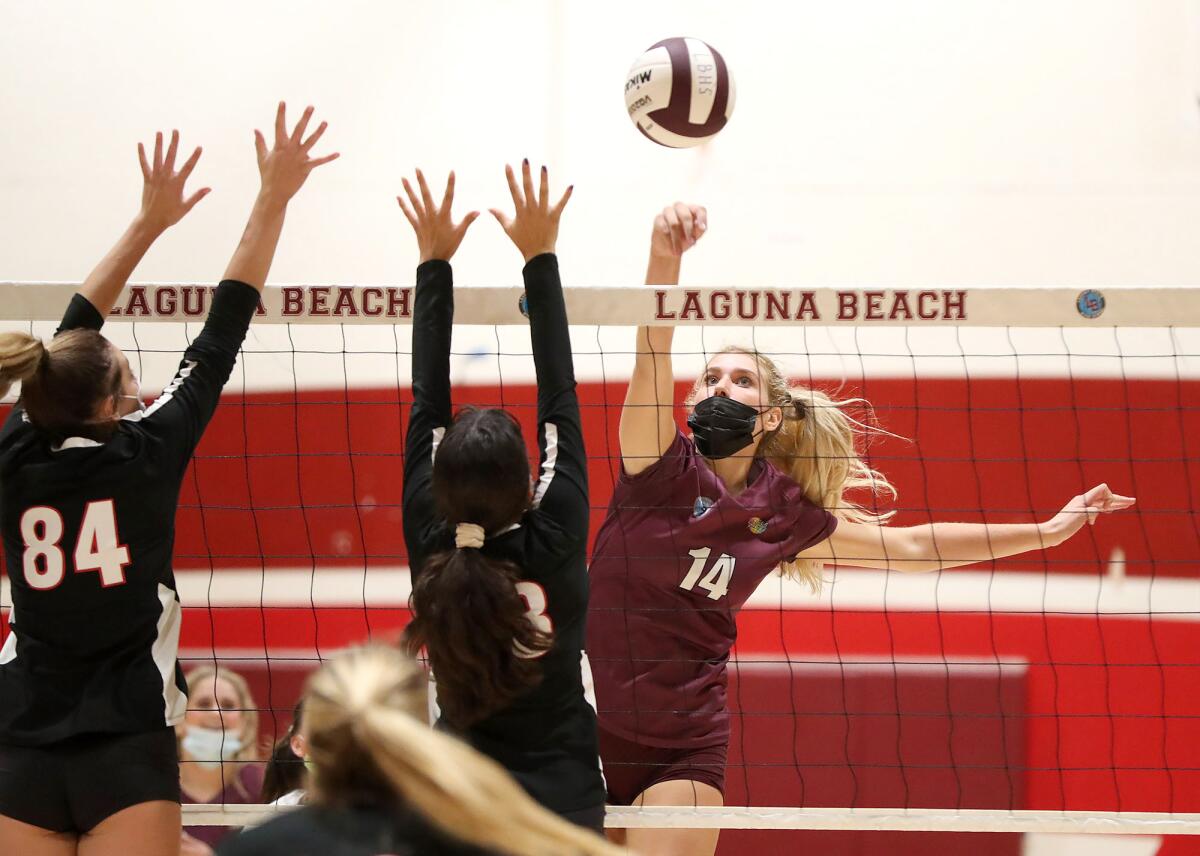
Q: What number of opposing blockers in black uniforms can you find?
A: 2